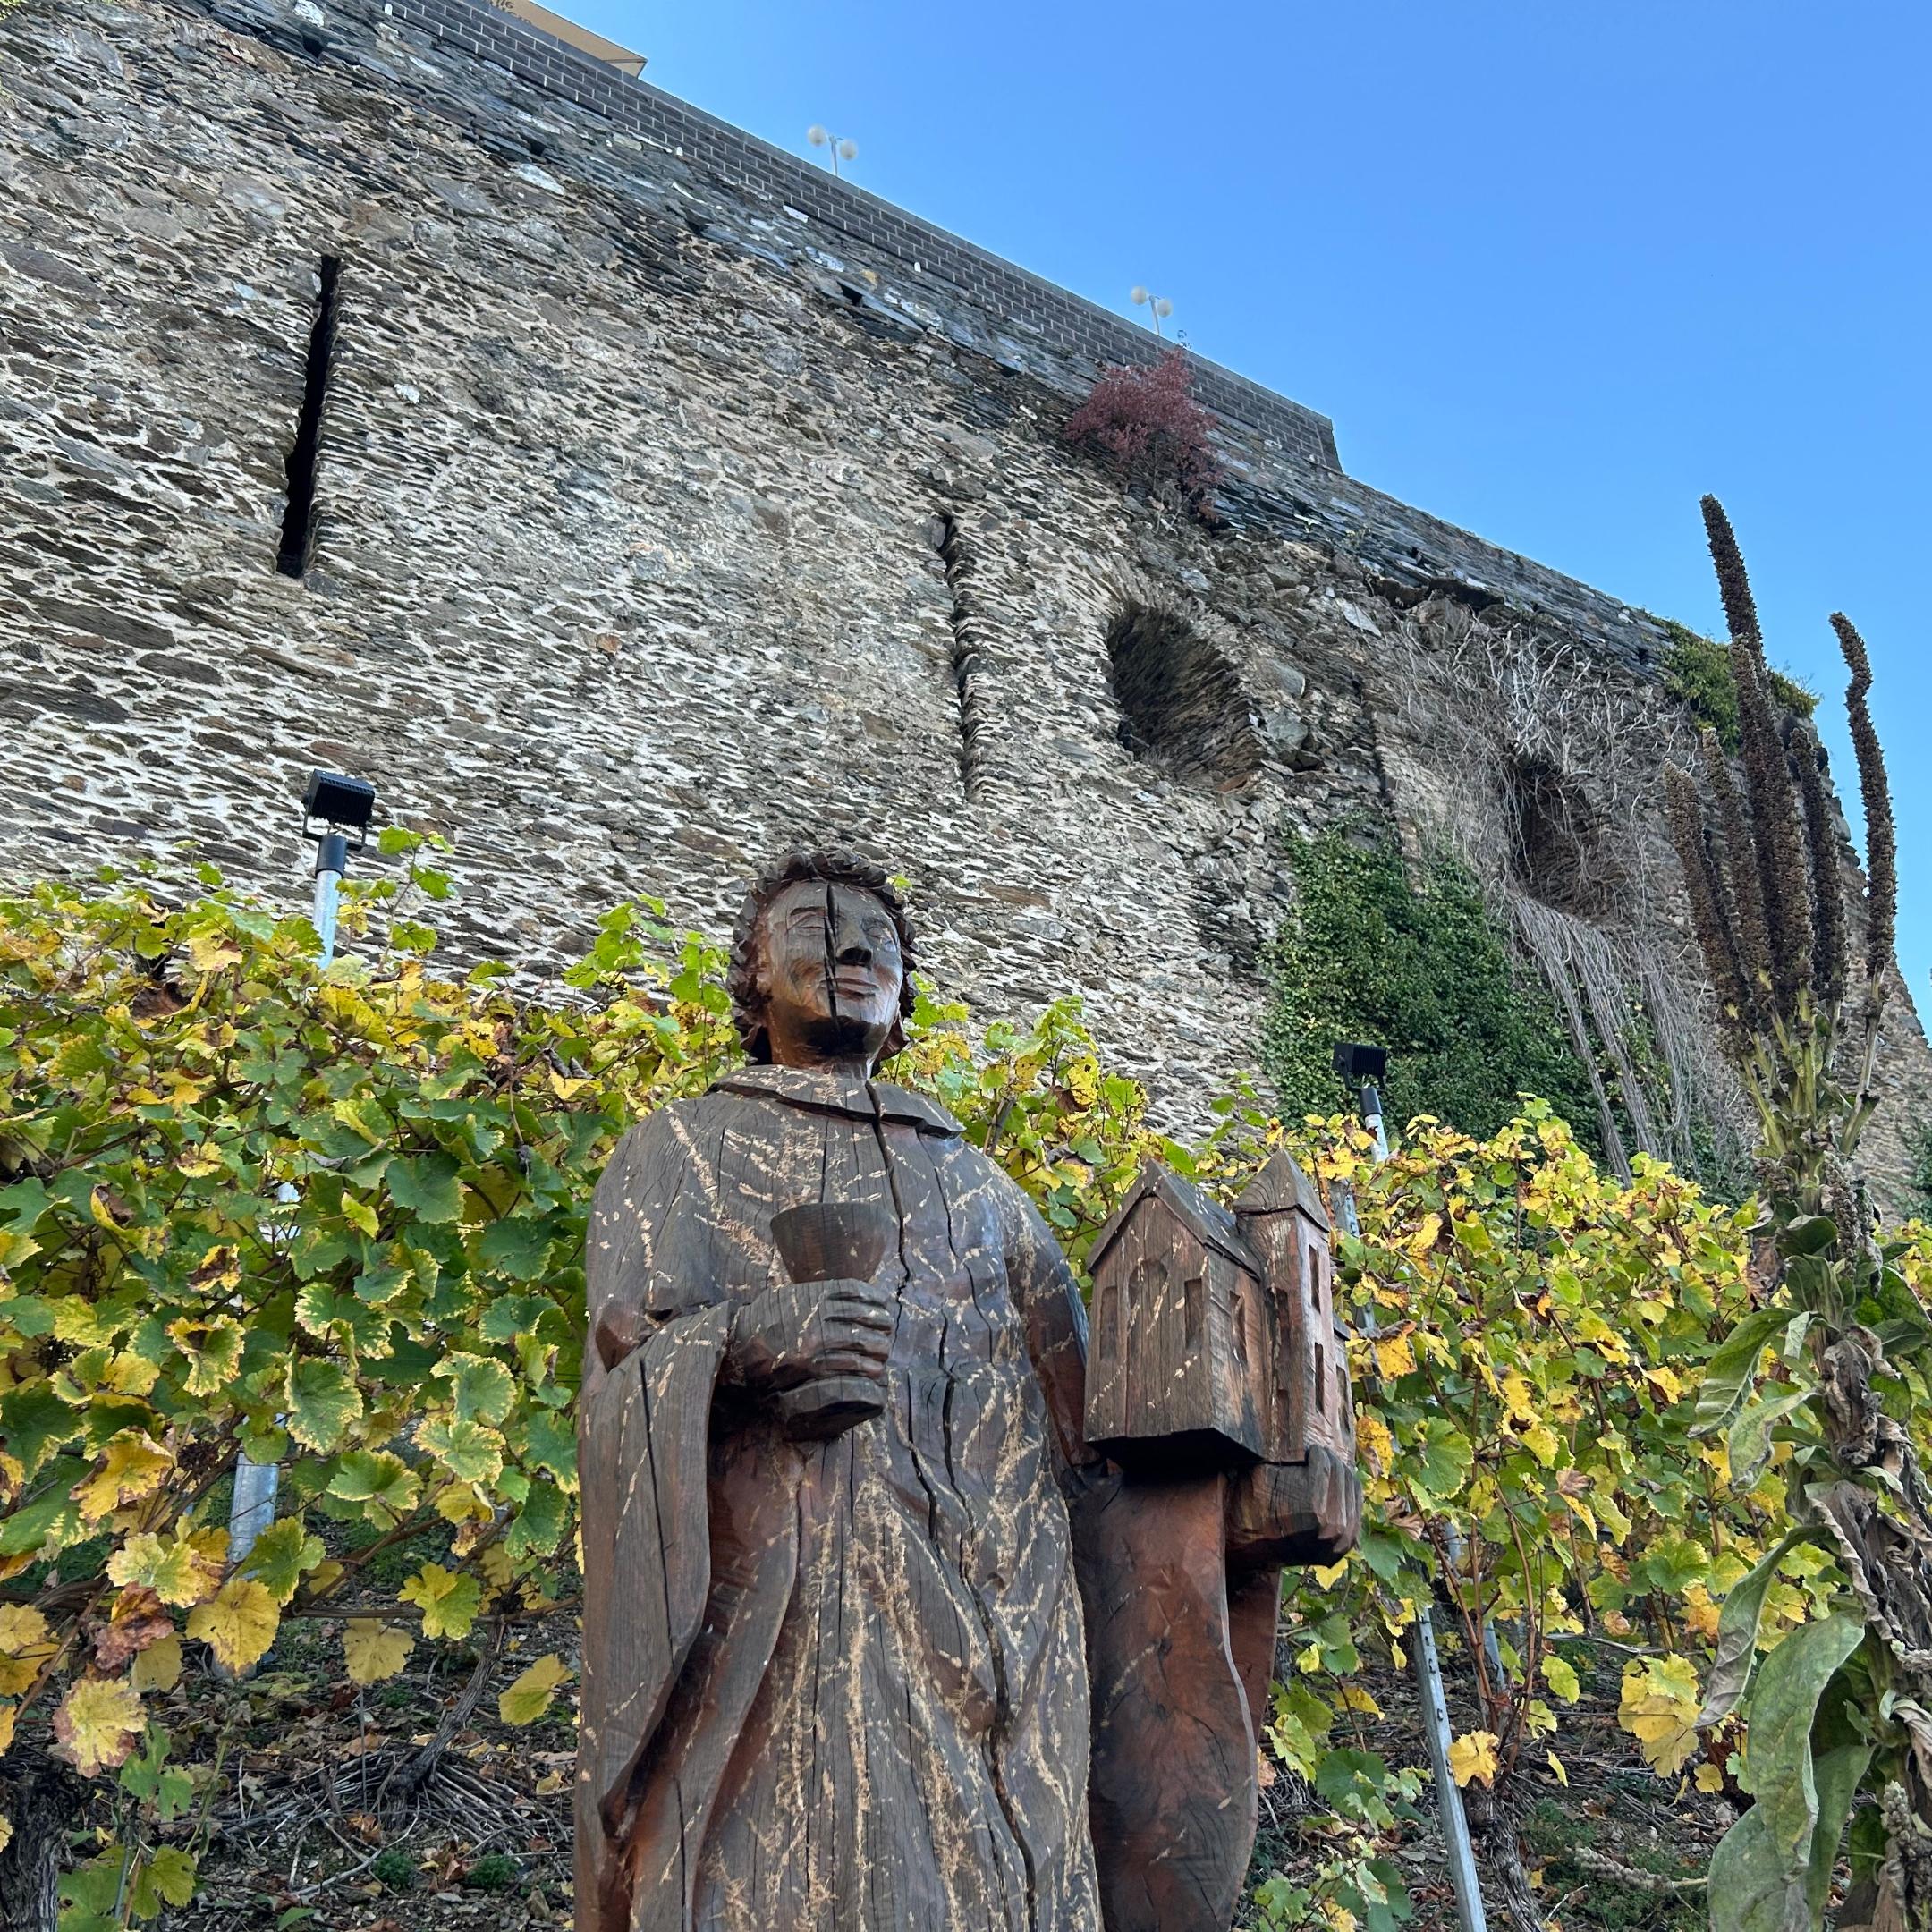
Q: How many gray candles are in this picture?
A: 0